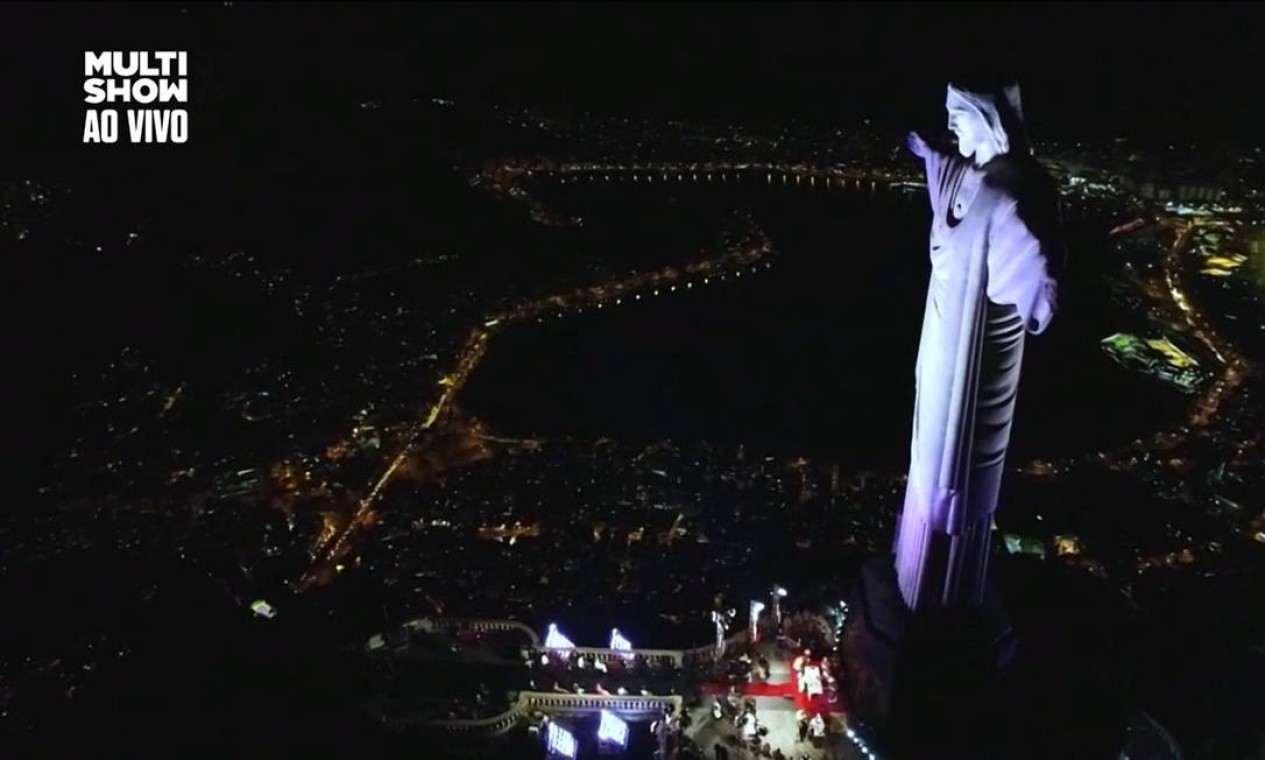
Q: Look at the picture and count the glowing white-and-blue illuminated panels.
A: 4